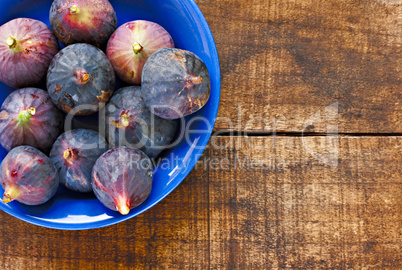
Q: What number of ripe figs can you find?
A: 10